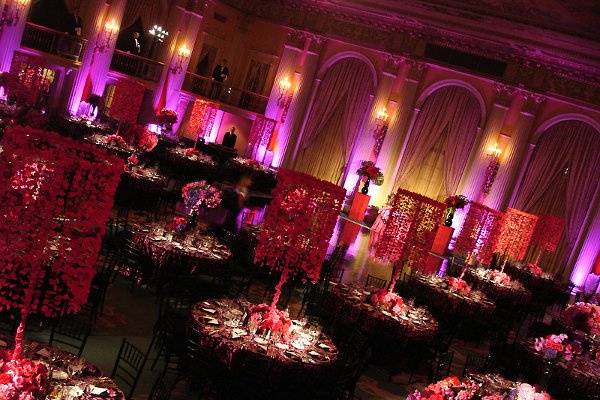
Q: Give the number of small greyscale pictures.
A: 0